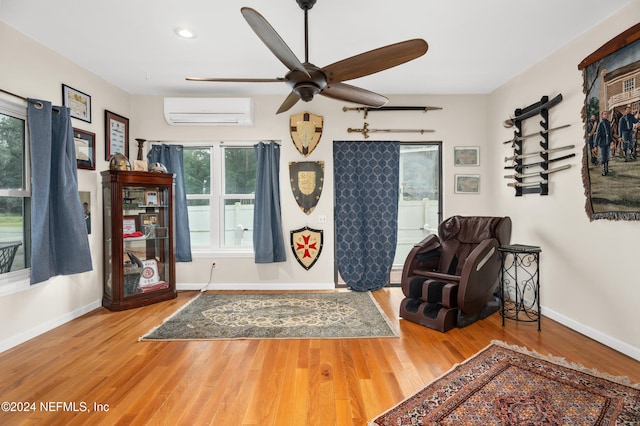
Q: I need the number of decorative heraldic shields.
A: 3